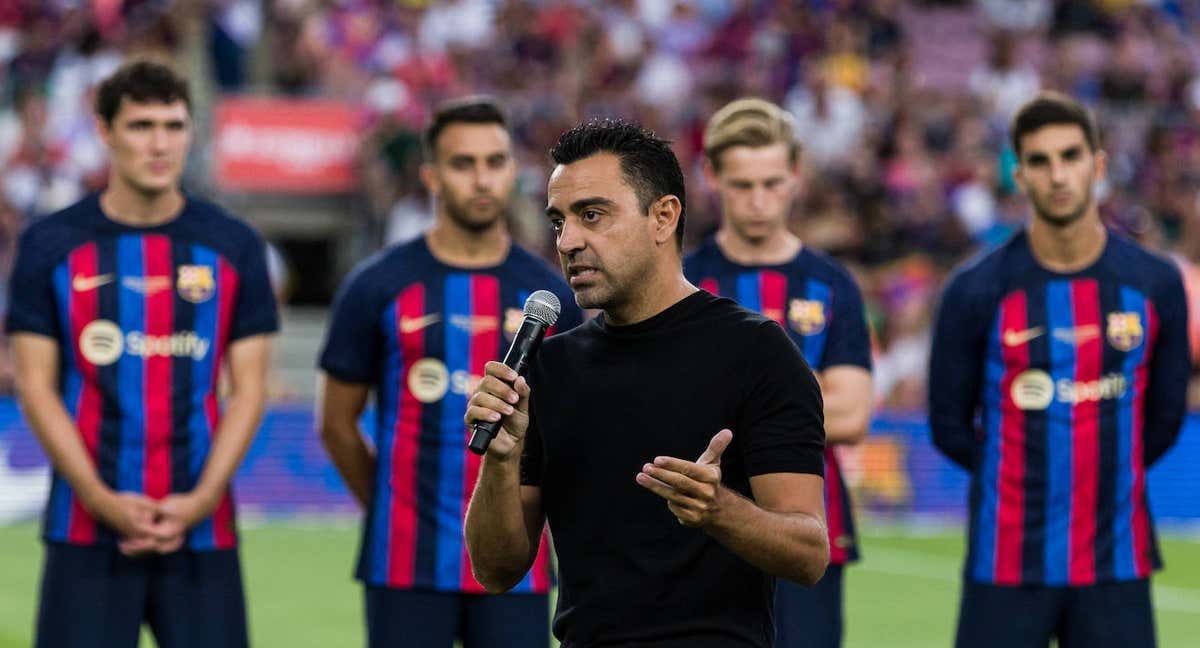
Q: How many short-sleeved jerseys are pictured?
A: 3